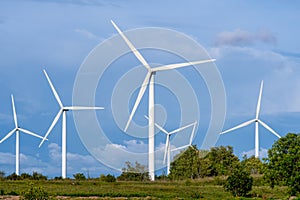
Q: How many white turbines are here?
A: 6